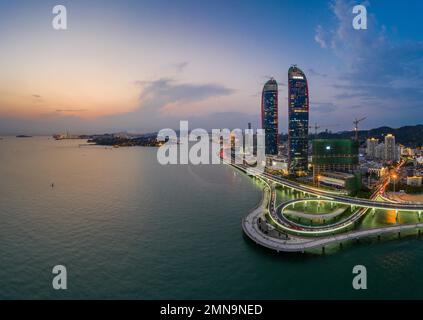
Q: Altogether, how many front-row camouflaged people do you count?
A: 0